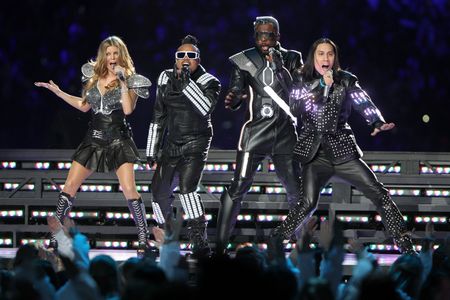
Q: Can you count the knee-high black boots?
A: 2